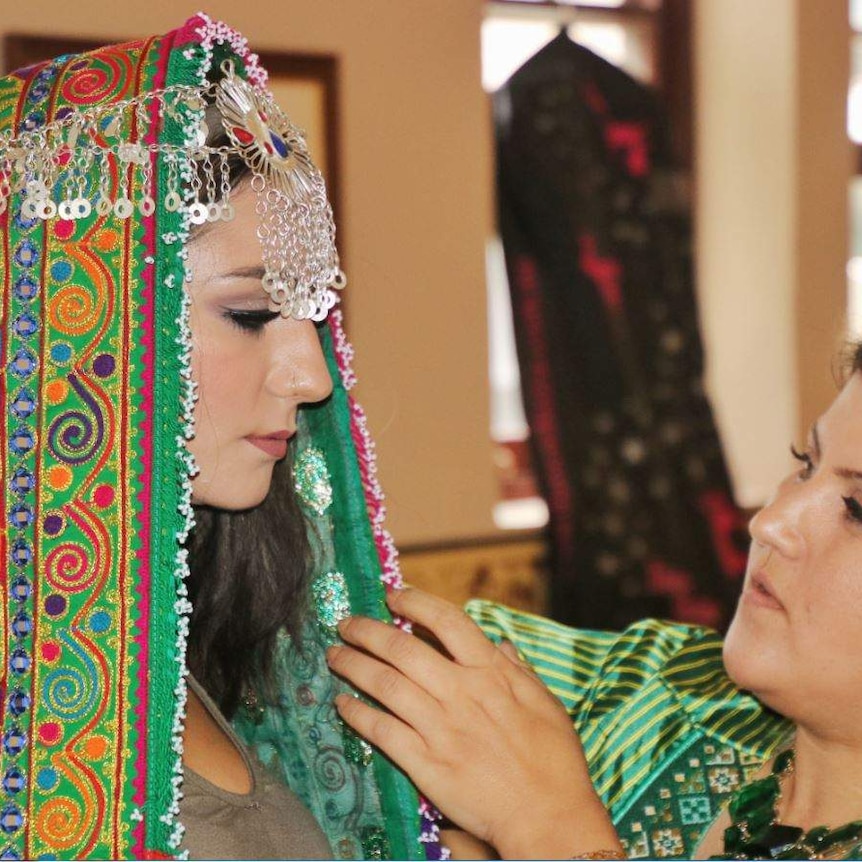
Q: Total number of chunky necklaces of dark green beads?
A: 1